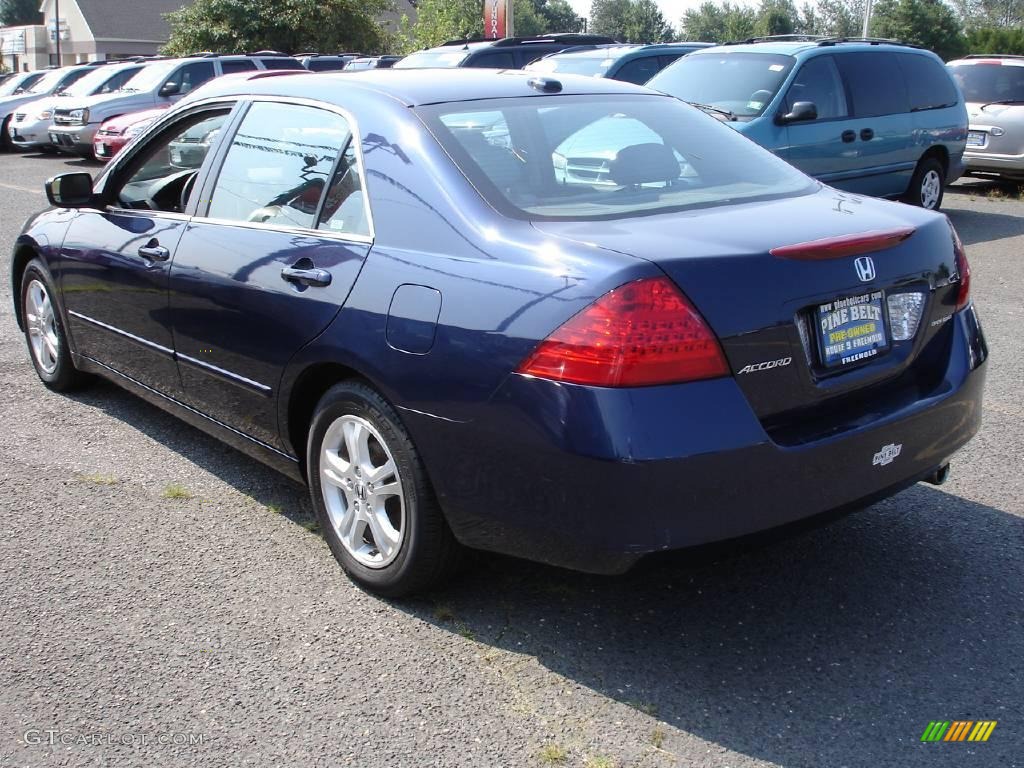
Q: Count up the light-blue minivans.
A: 1